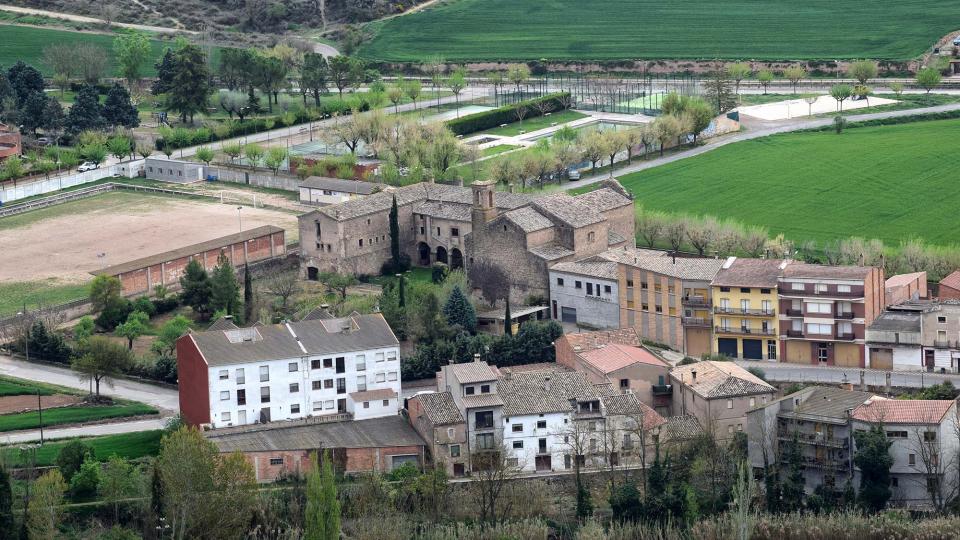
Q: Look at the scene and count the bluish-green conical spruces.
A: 1